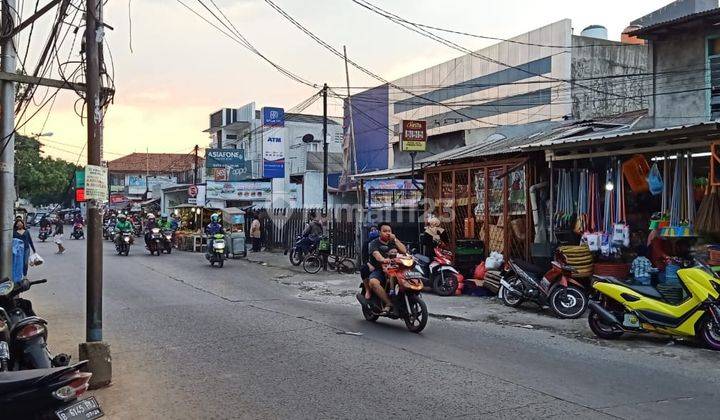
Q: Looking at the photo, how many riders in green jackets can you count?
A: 2